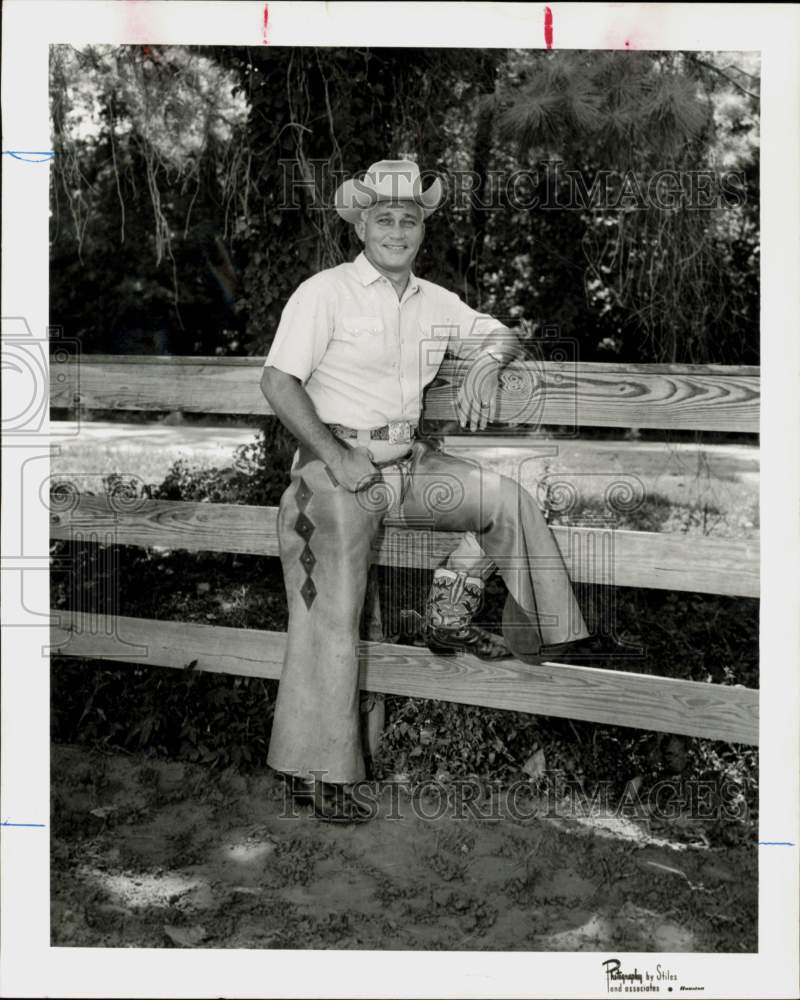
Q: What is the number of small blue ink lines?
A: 3